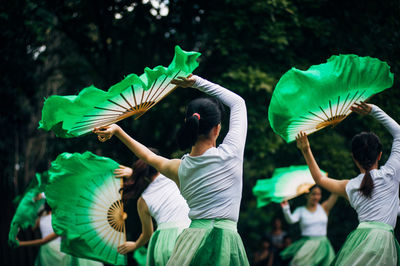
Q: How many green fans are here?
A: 5